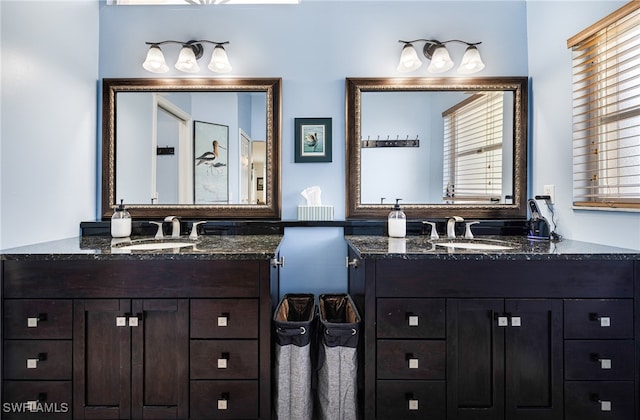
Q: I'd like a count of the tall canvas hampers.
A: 2